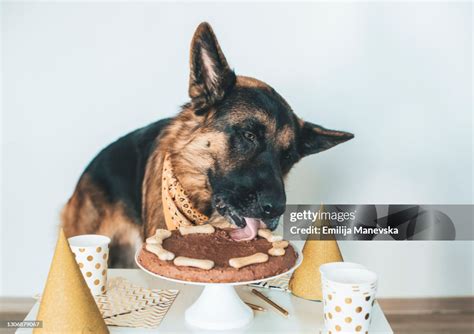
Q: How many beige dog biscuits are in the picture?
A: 7